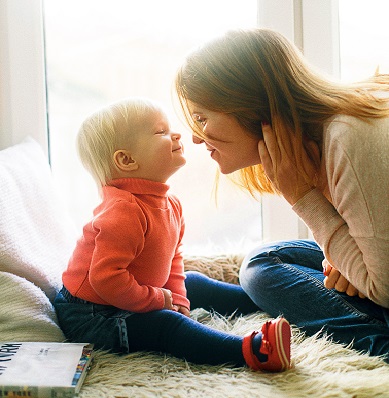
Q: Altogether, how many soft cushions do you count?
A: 2